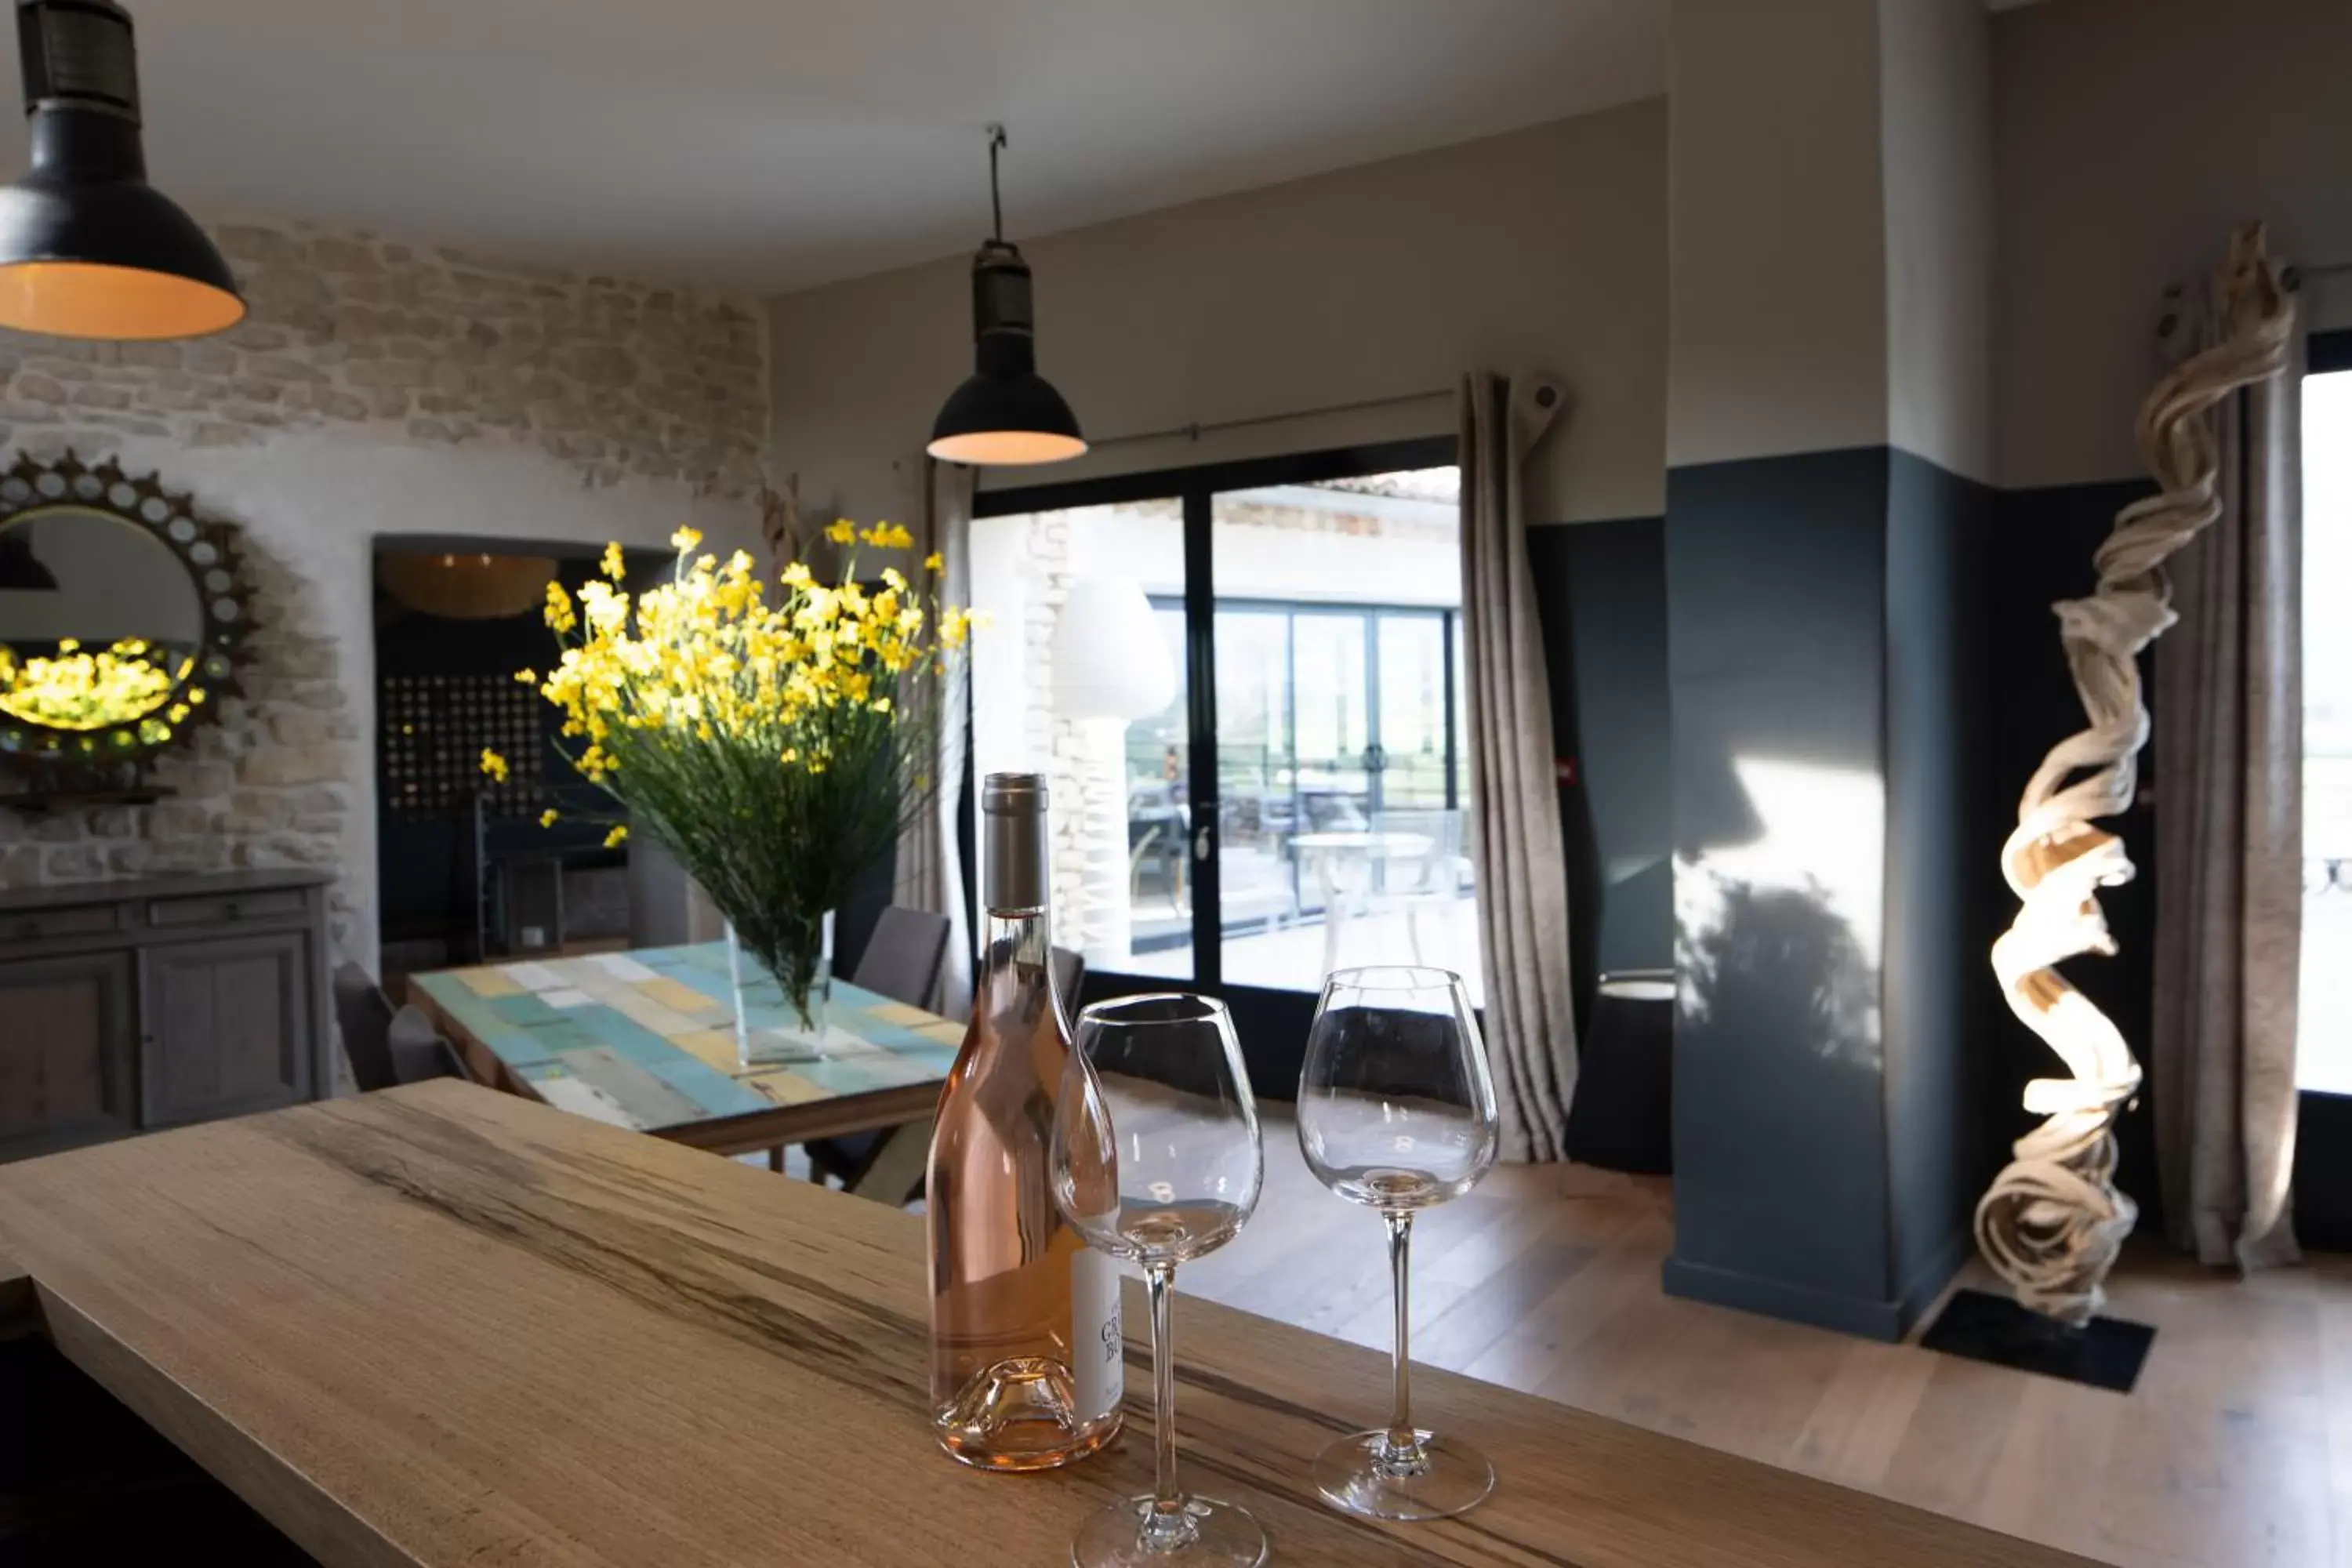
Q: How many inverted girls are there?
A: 0